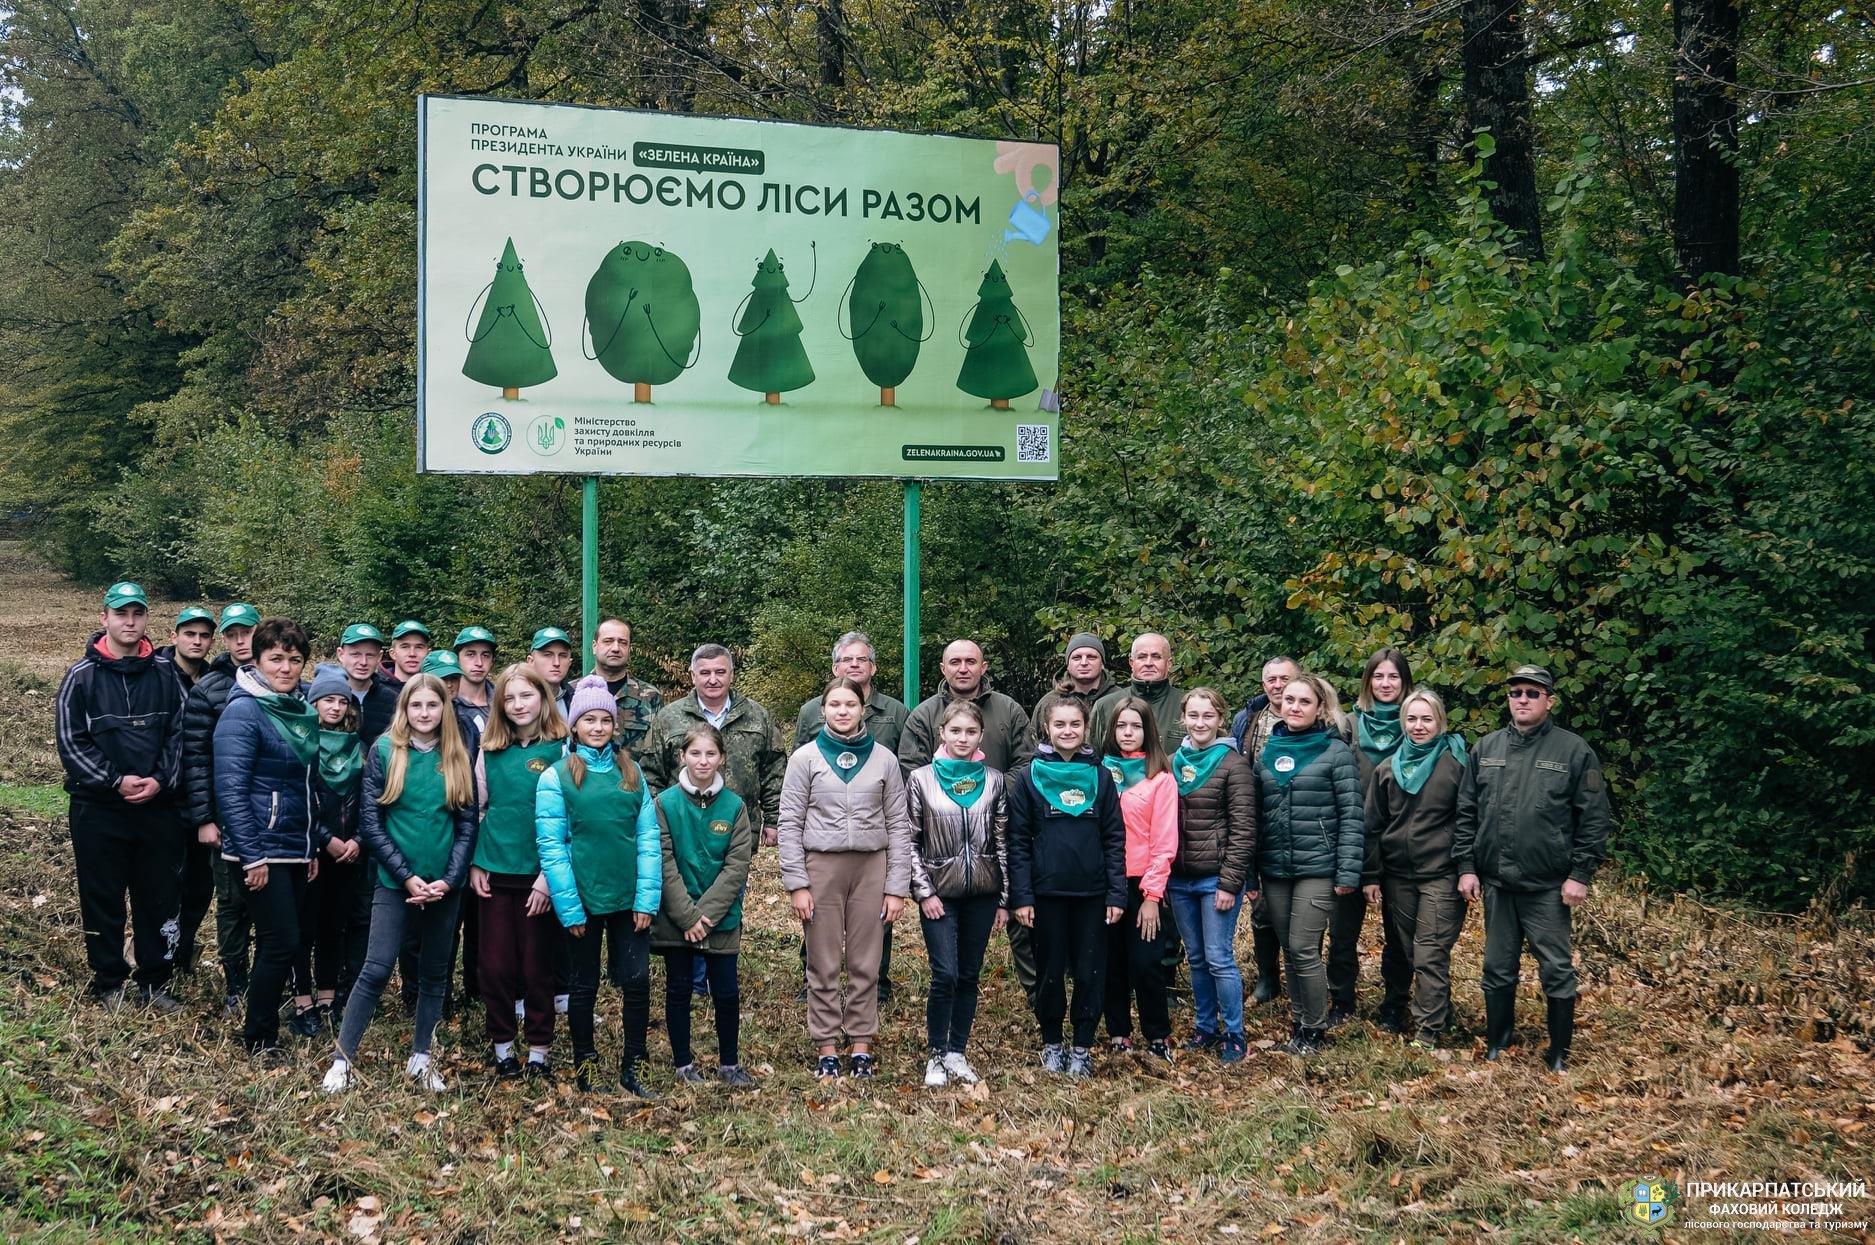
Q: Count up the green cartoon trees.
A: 5